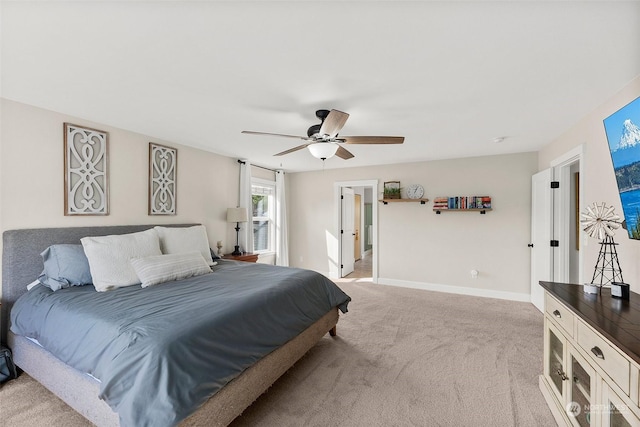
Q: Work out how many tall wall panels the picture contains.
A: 2